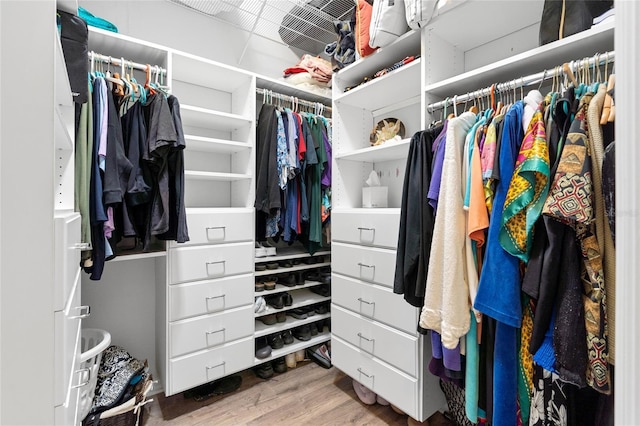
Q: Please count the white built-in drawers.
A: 13